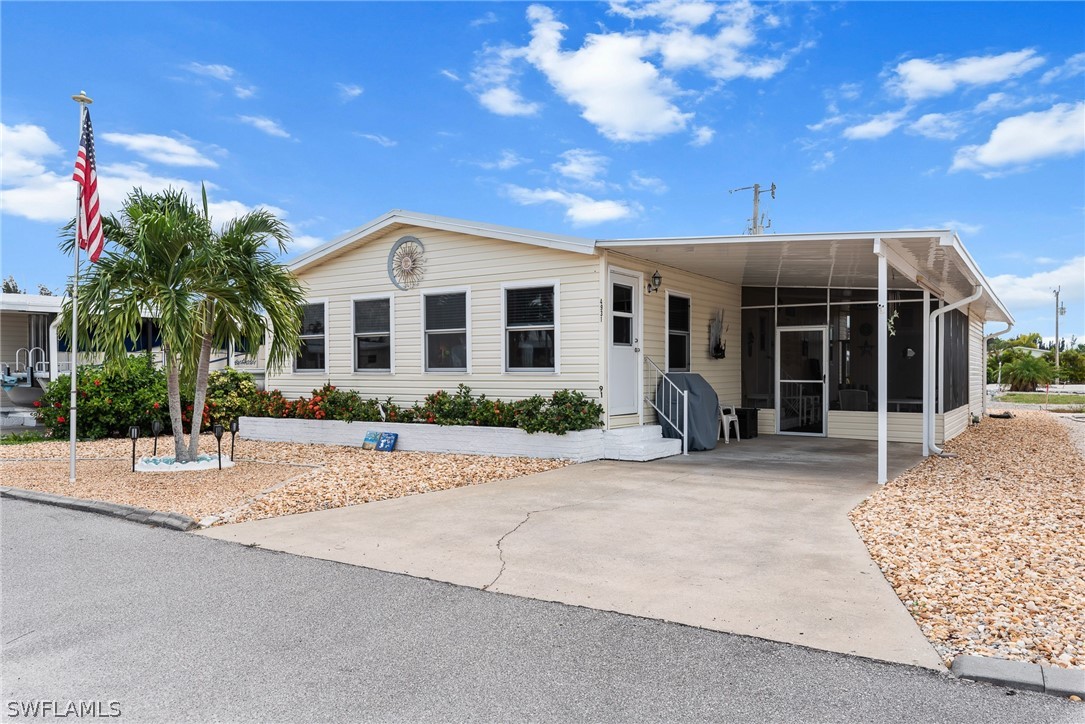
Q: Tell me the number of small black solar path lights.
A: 4